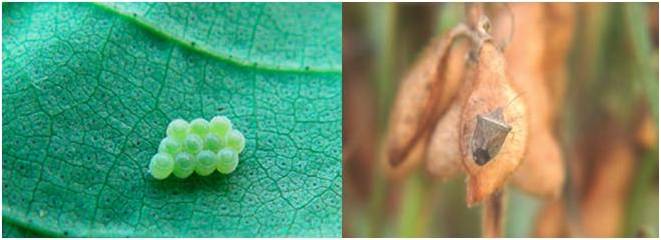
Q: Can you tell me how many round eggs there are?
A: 11